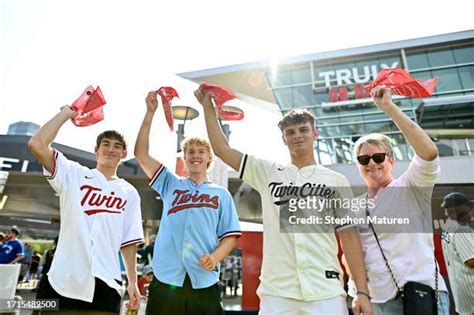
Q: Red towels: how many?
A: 4